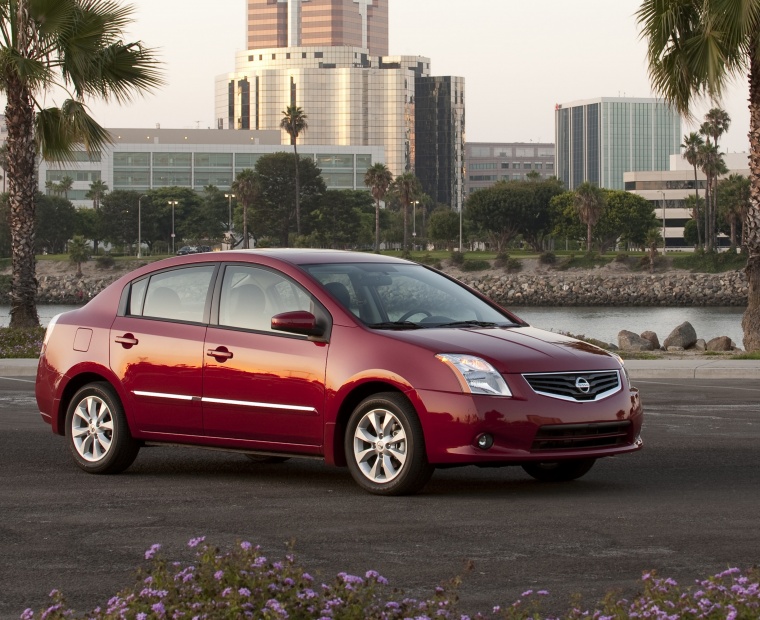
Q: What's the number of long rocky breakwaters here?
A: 1